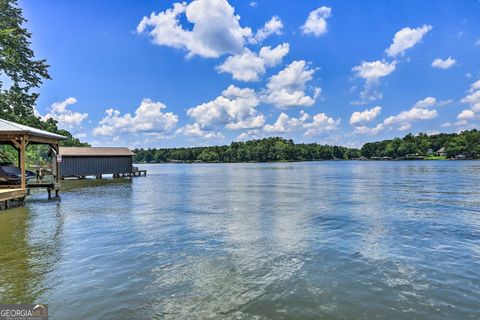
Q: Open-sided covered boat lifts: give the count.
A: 1